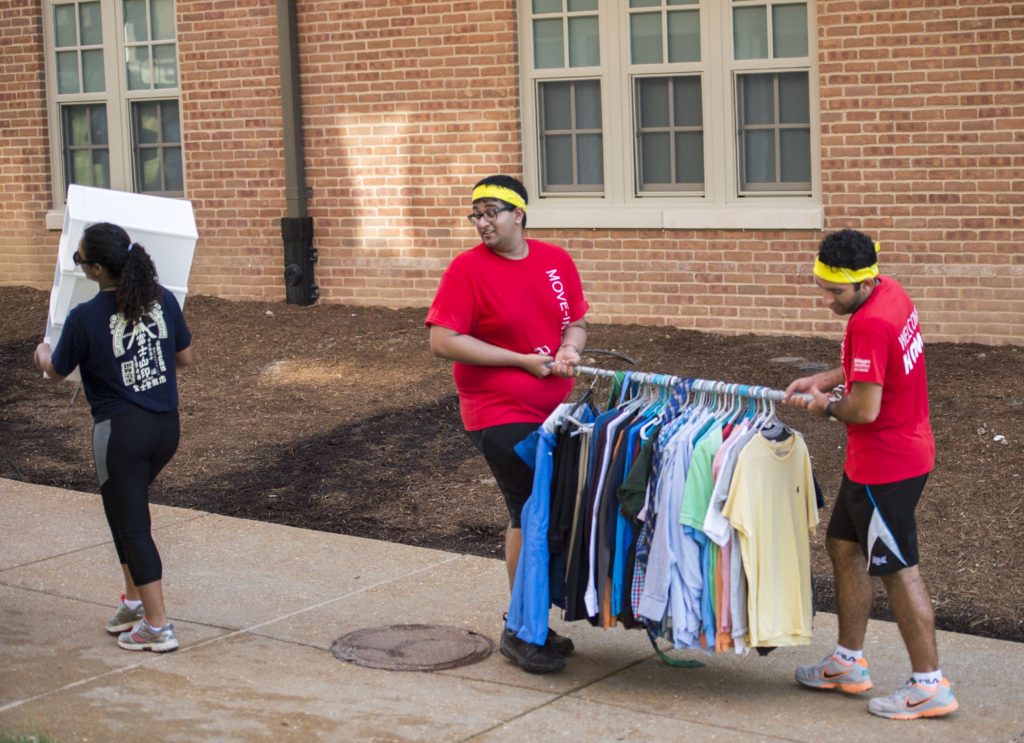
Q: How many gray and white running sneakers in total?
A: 2